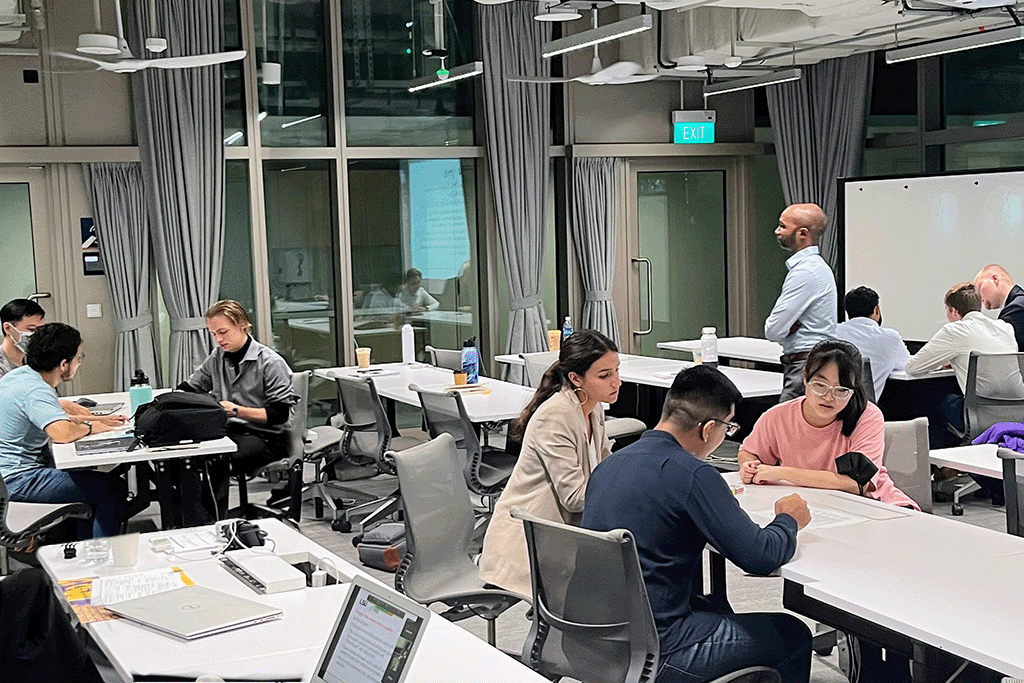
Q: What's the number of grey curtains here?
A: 5